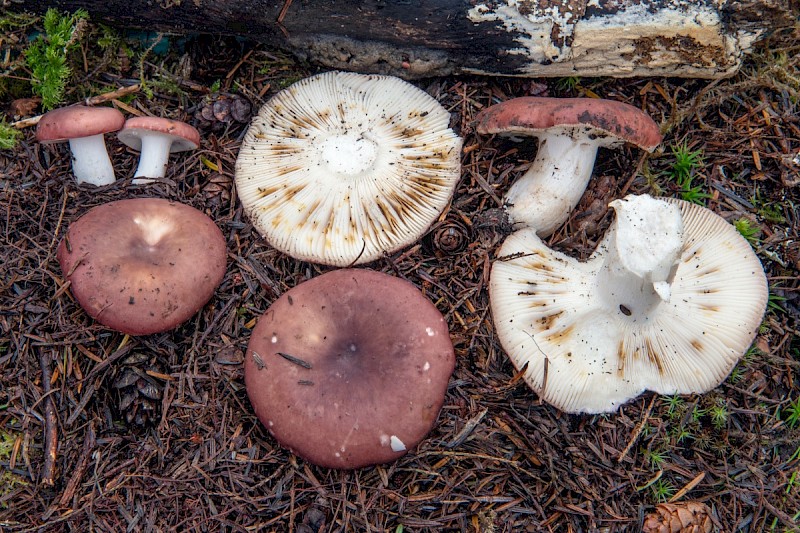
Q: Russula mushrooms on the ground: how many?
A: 7